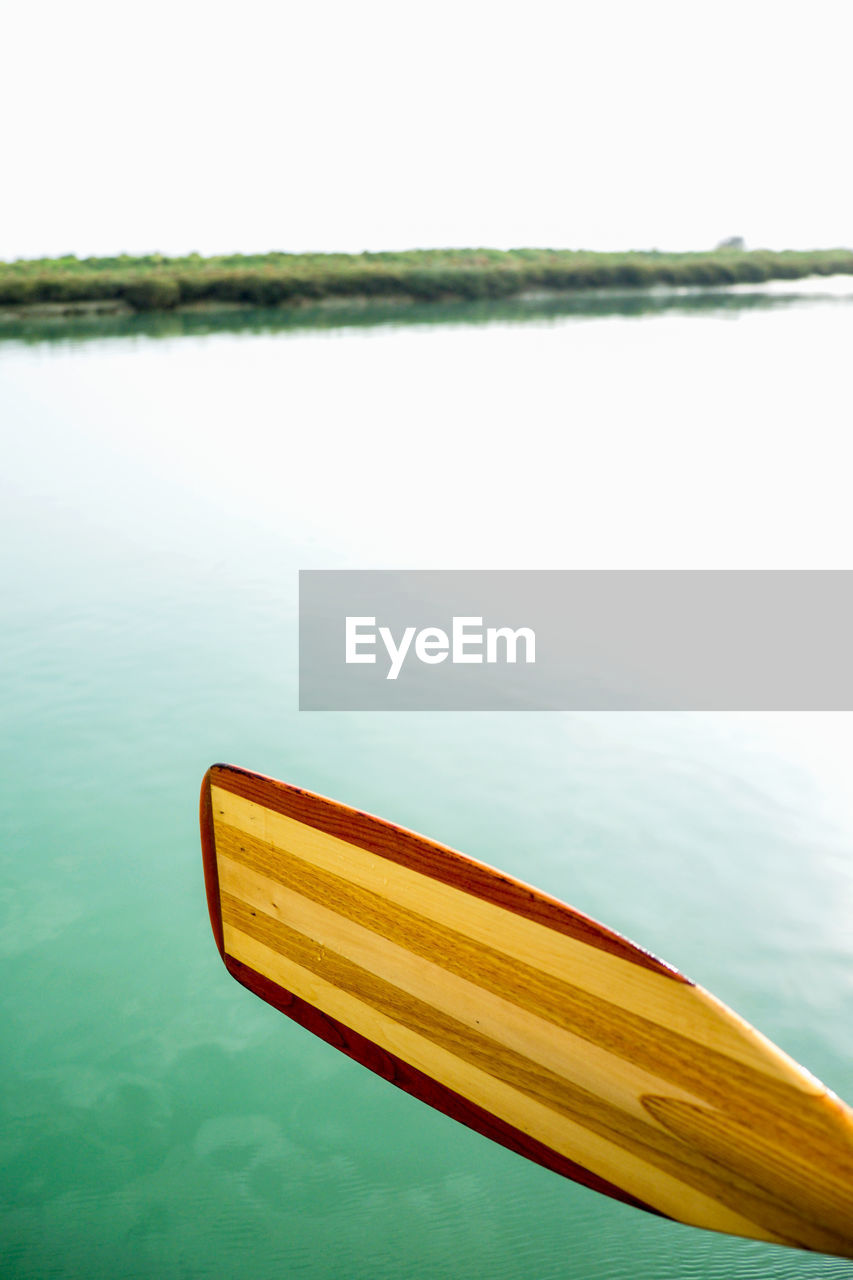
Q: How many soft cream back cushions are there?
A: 0